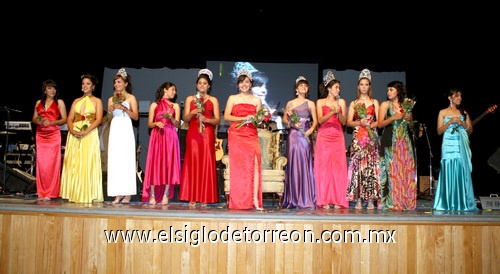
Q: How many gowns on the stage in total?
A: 11